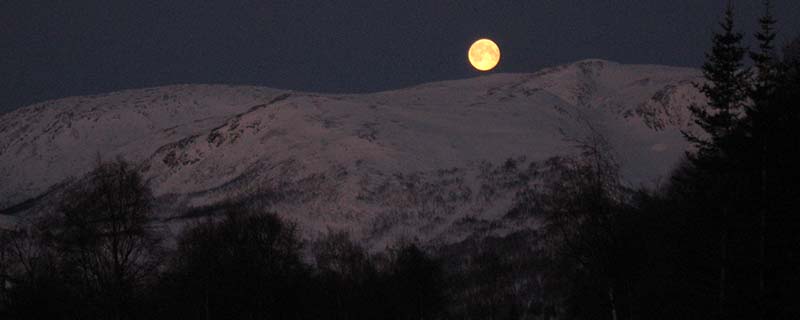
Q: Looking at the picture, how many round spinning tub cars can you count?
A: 0